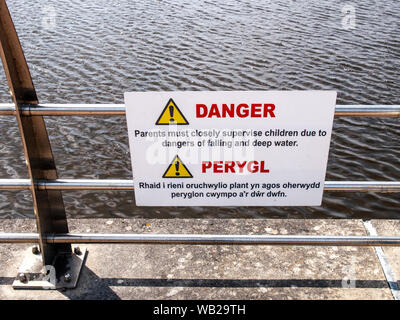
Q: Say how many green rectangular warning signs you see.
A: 0